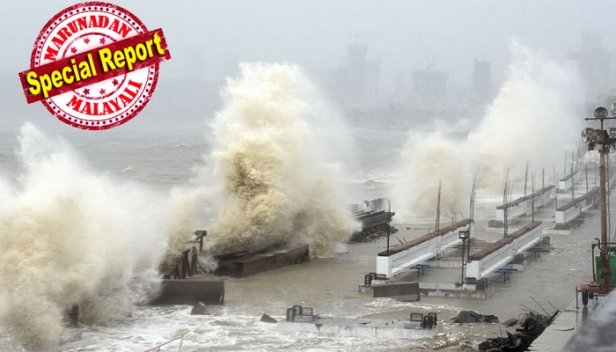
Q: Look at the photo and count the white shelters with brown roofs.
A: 5